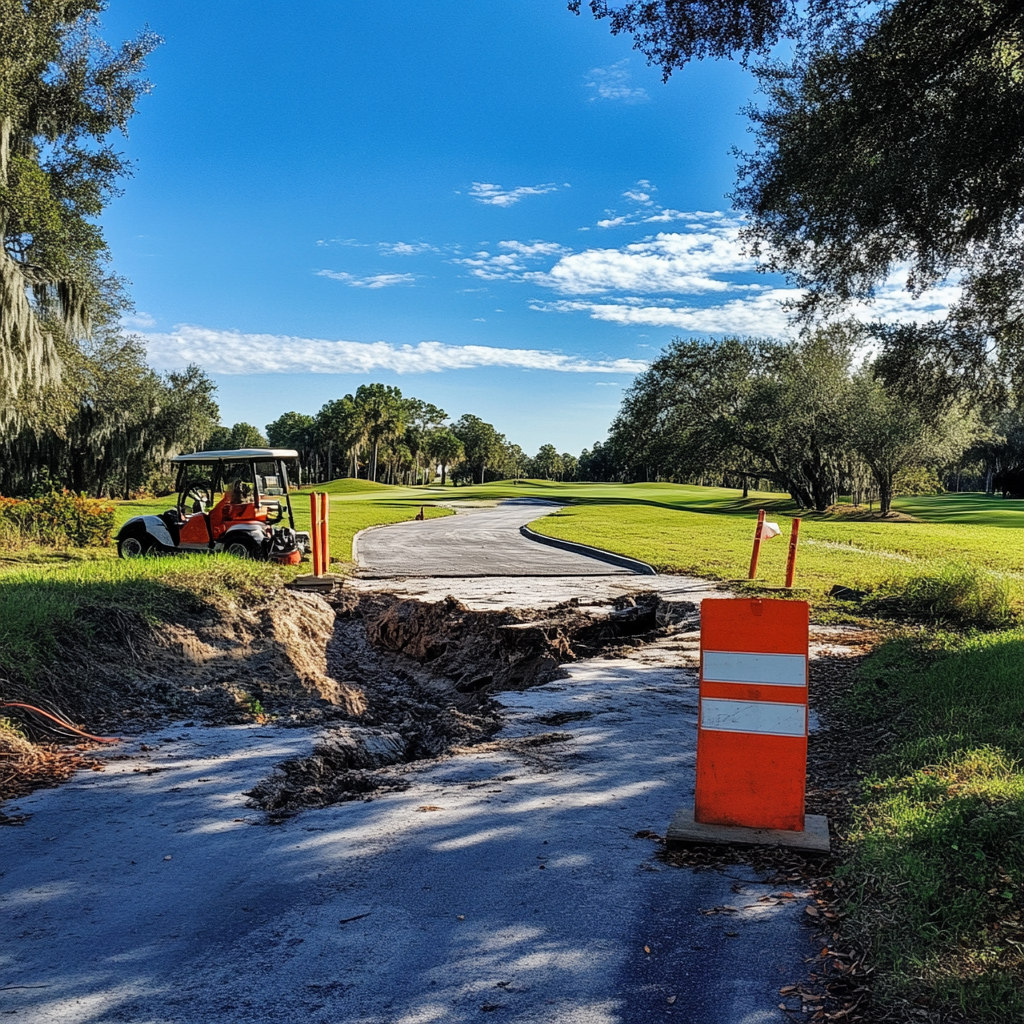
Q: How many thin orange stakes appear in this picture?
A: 4